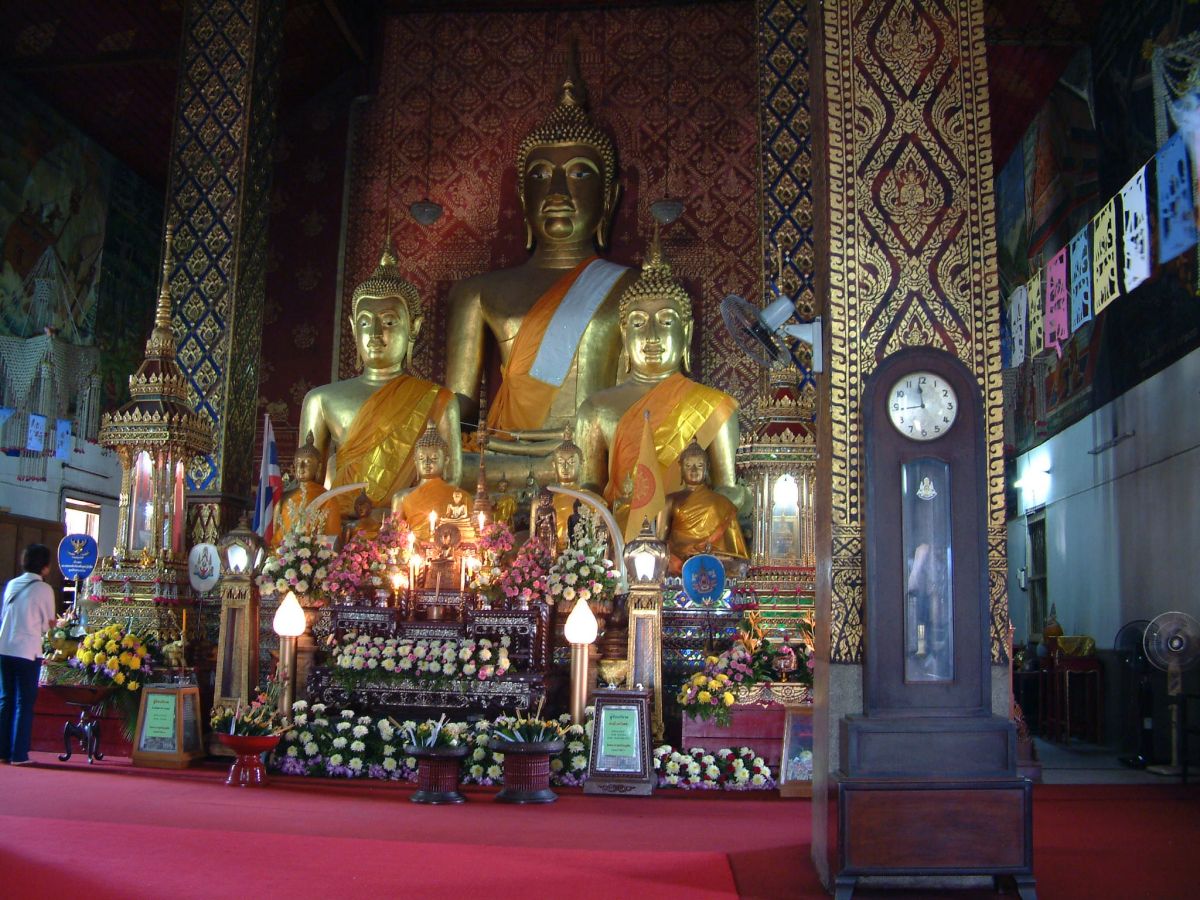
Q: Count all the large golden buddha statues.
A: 3